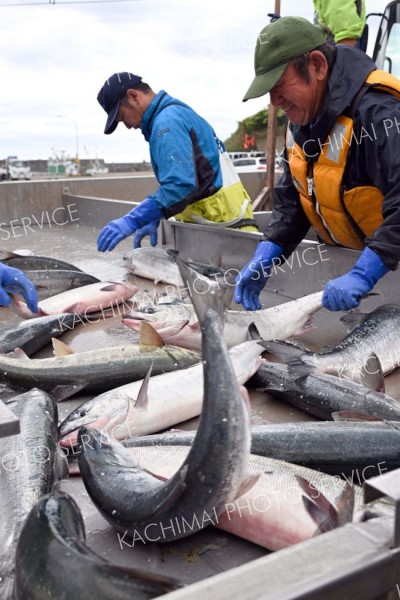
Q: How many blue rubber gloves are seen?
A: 5